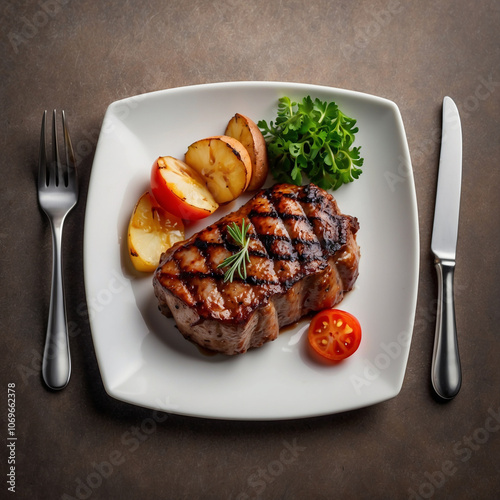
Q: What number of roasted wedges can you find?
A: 4